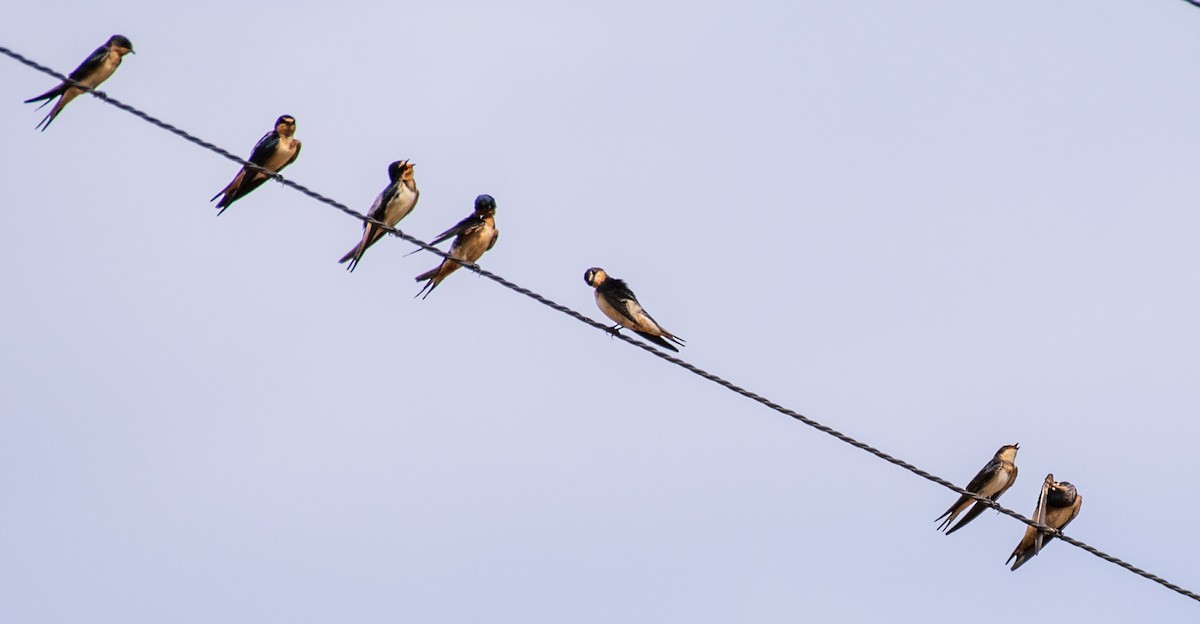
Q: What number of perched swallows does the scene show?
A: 7